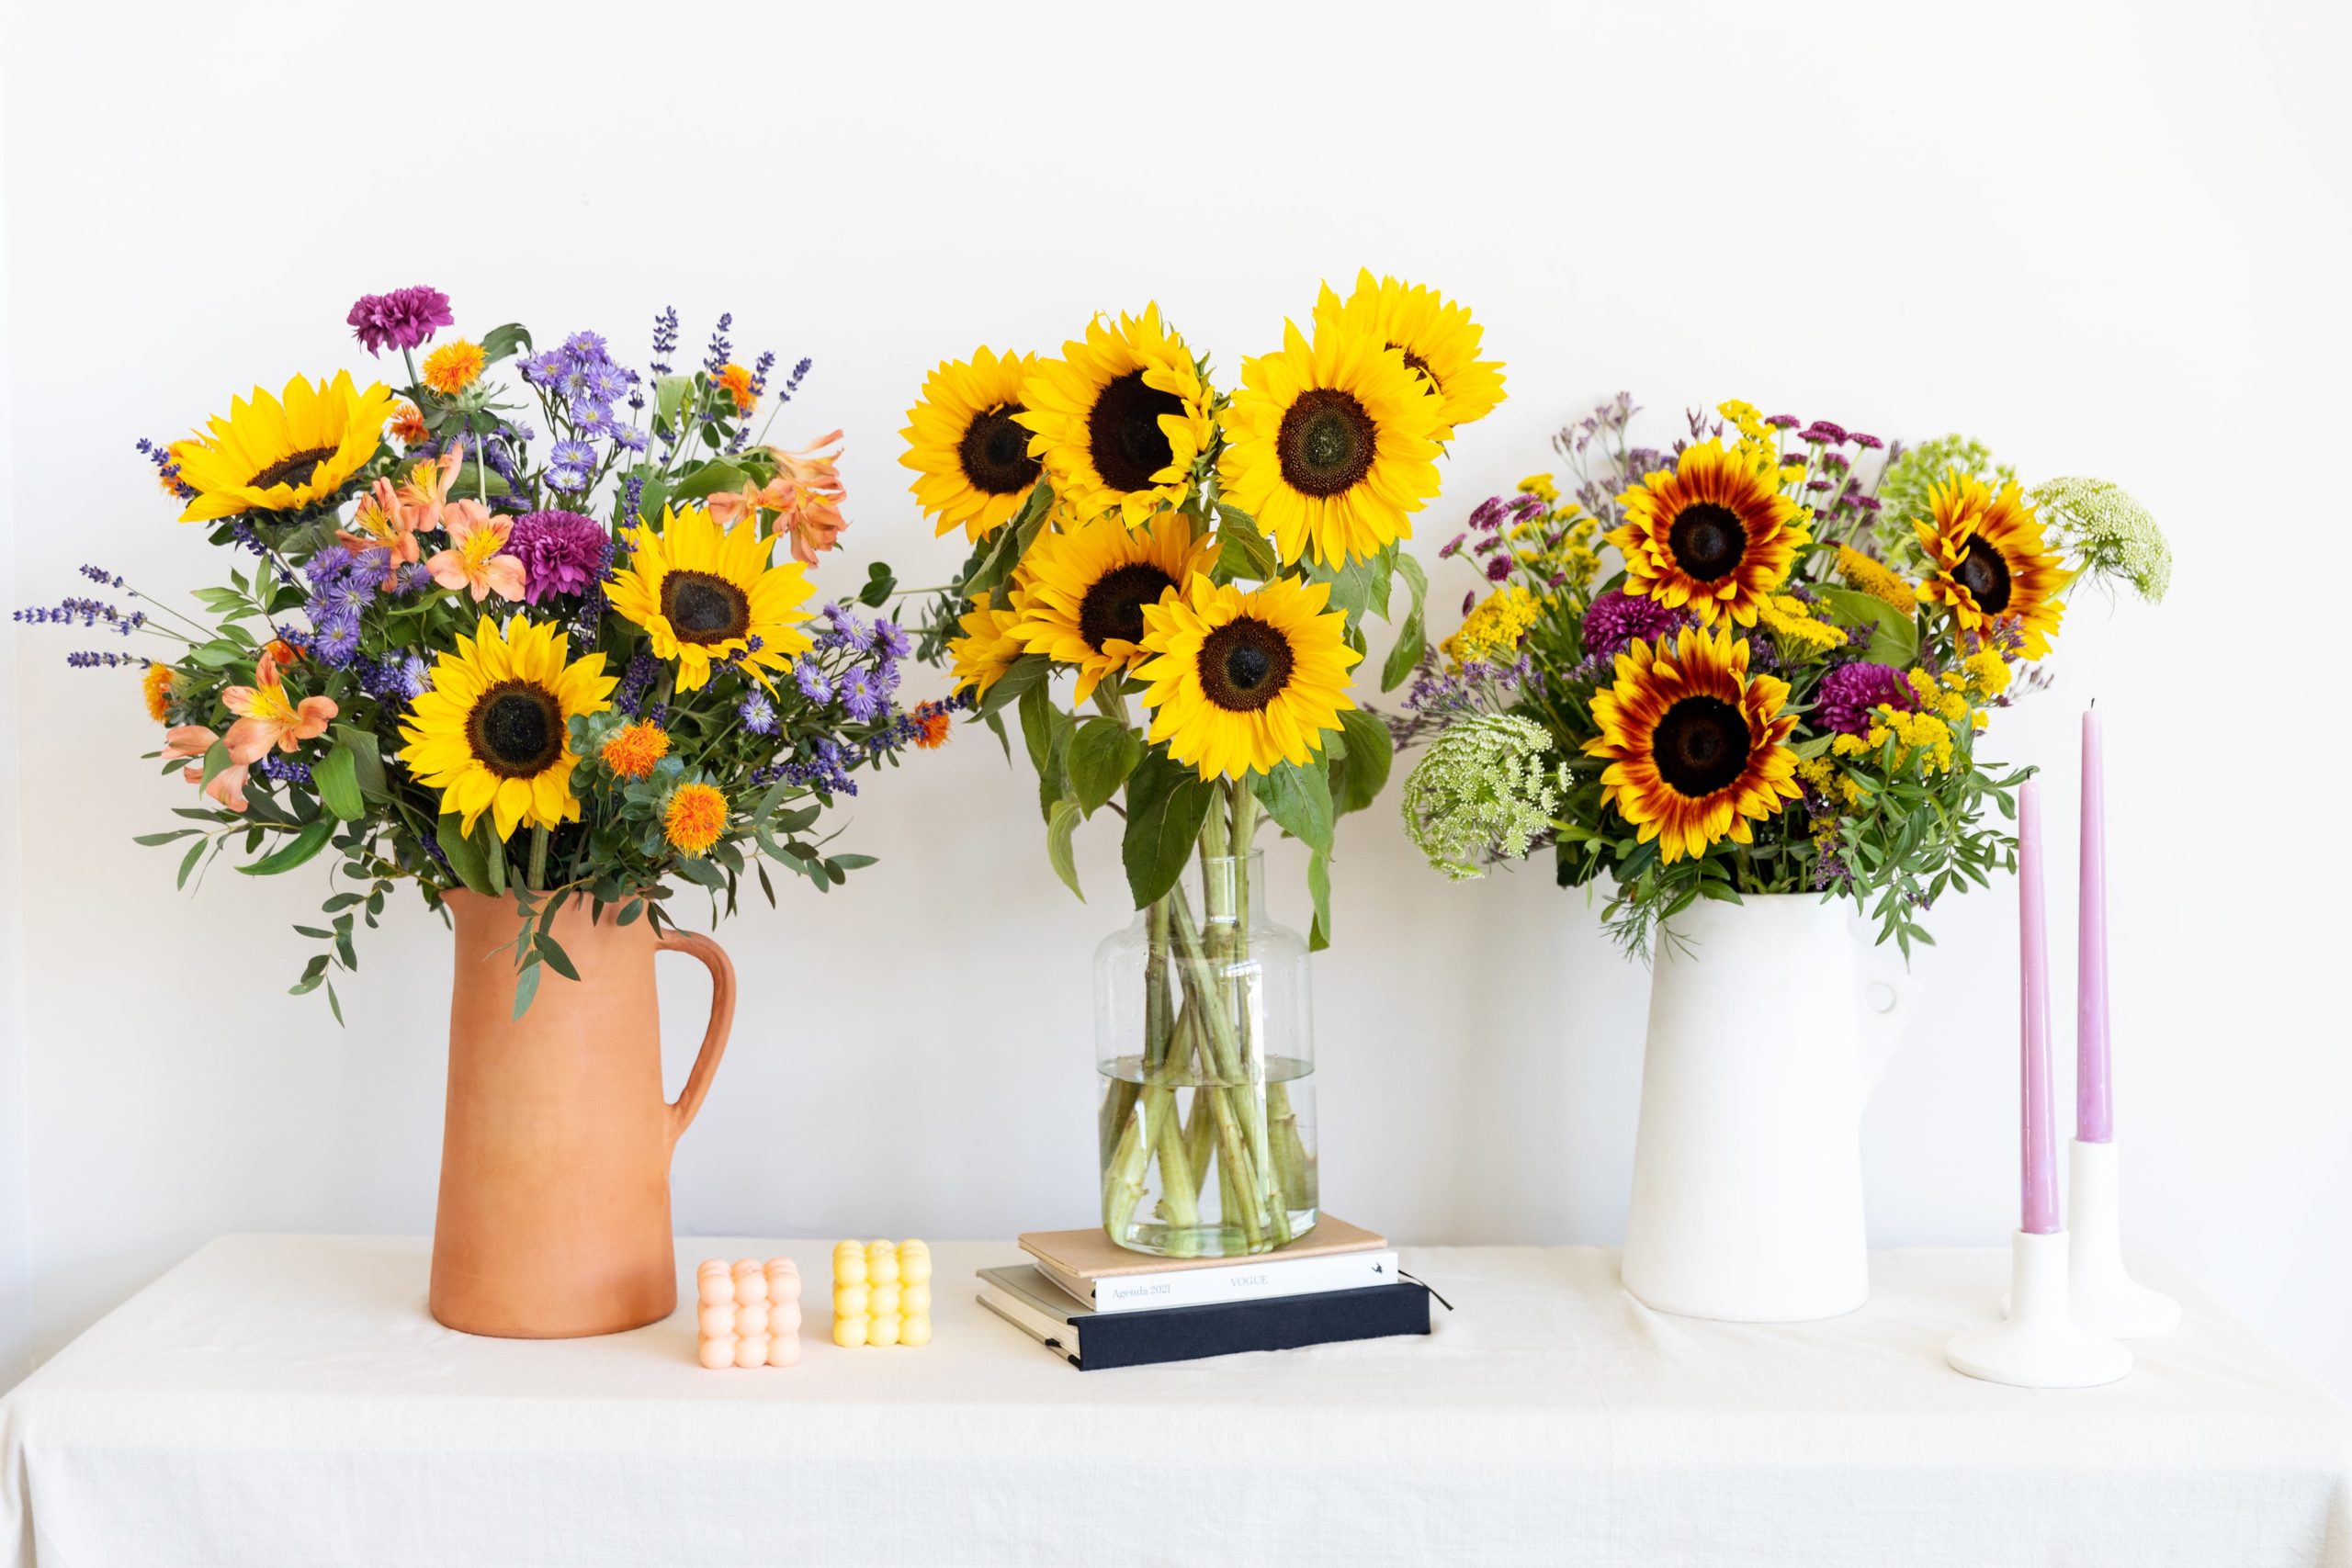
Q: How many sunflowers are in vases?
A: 13